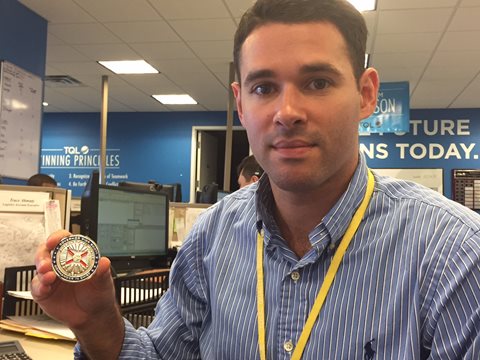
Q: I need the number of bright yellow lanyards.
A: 1